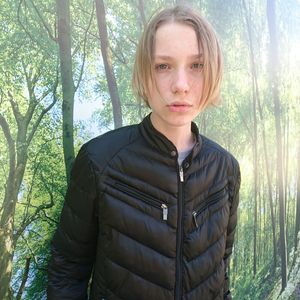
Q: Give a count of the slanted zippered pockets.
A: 2